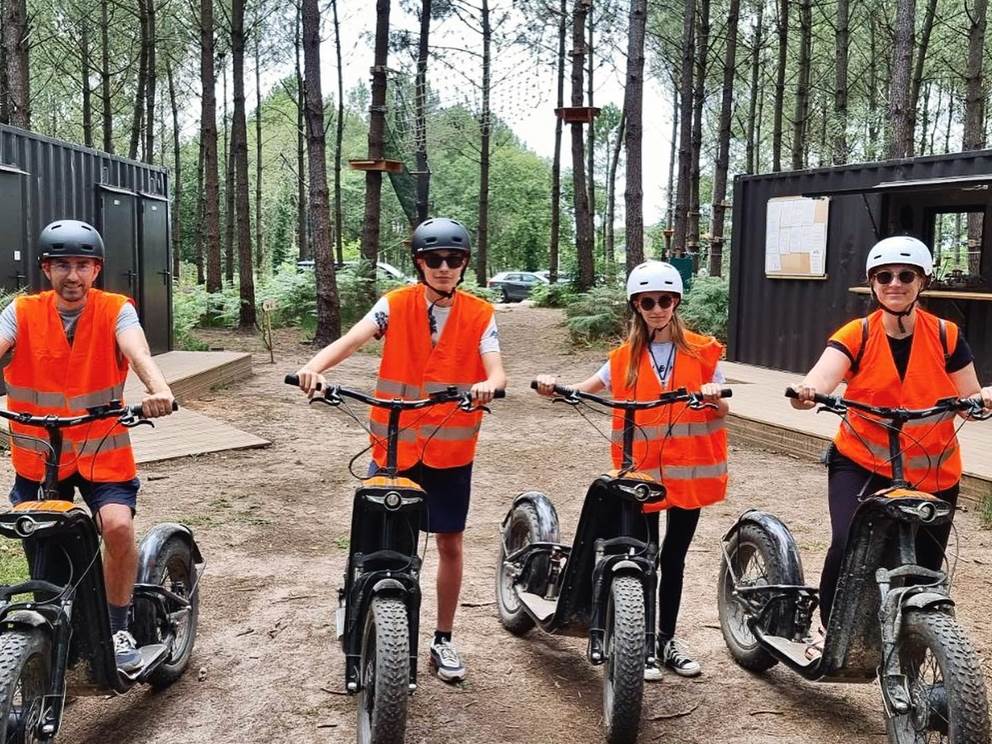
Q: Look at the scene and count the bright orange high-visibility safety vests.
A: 4